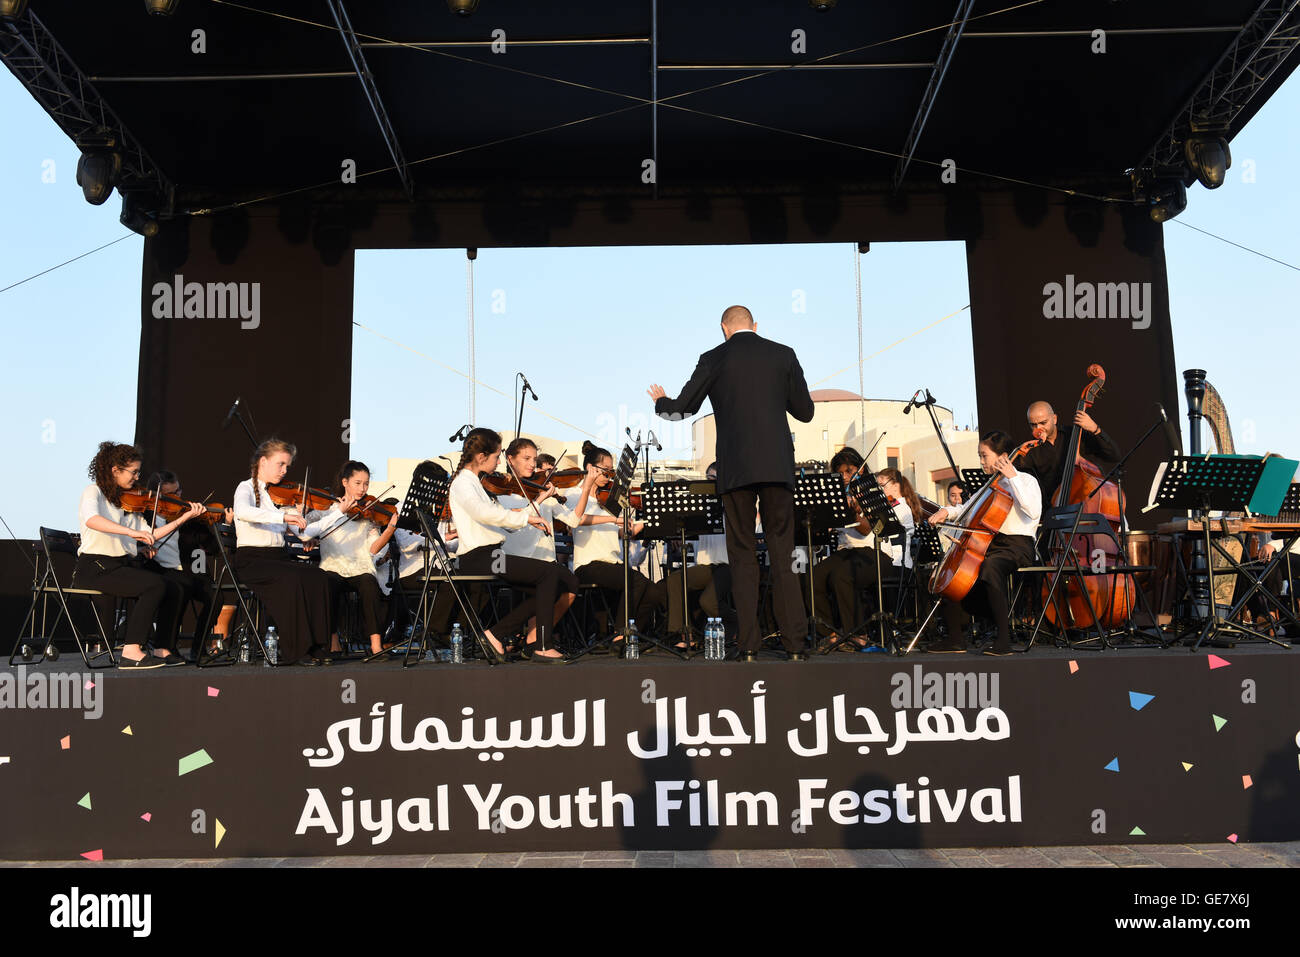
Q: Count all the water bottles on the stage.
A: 6